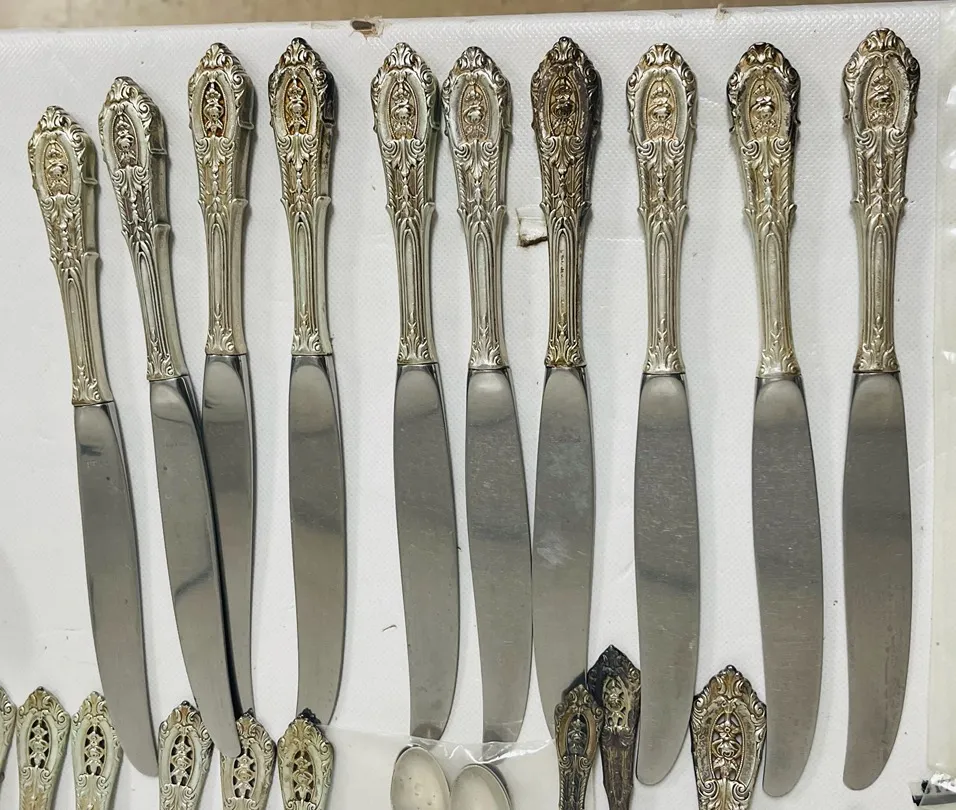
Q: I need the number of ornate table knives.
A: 10